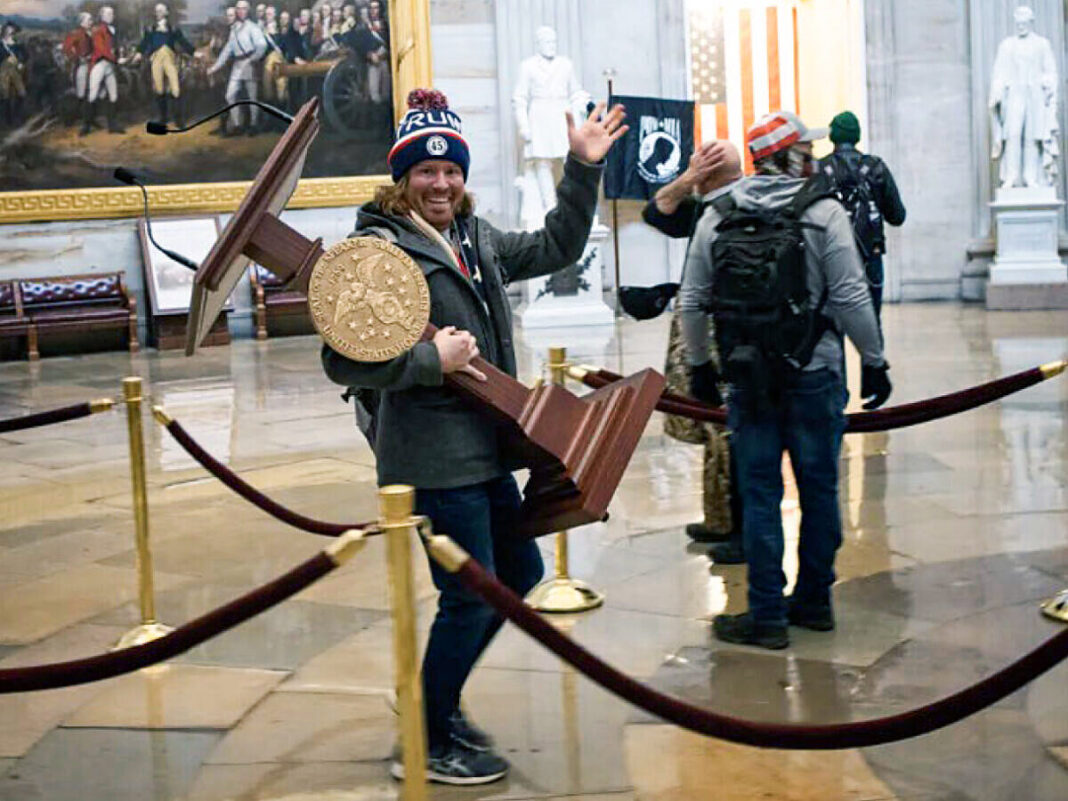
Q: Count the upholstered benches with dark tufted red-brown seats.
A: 2